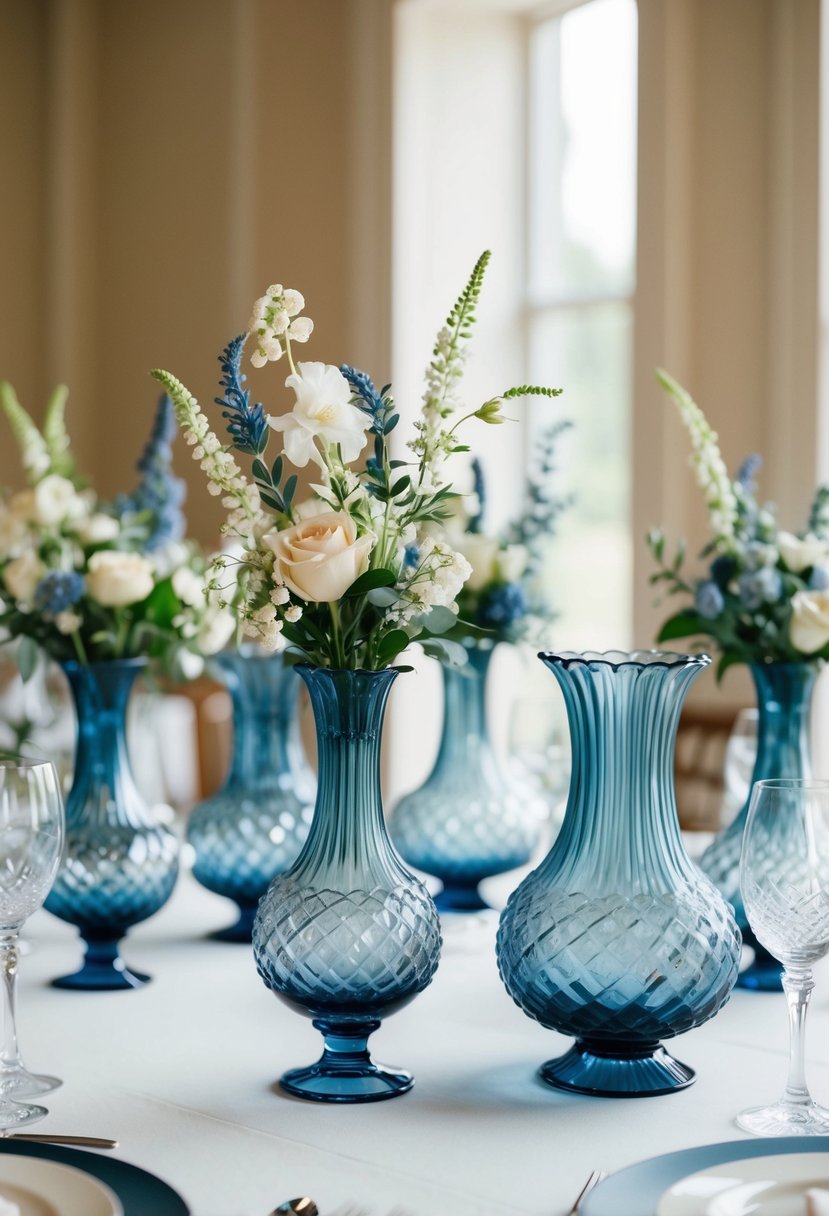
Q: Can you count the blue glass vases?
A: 6